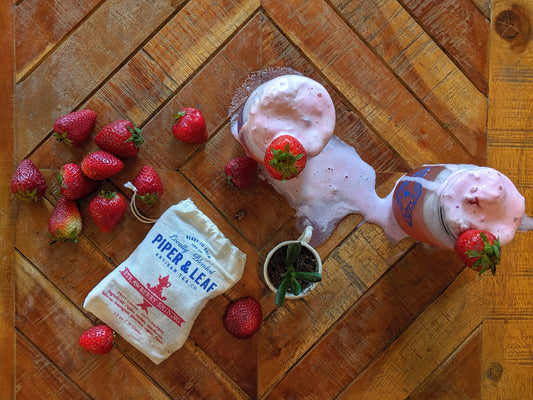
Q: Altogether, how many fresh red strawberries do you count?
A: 14